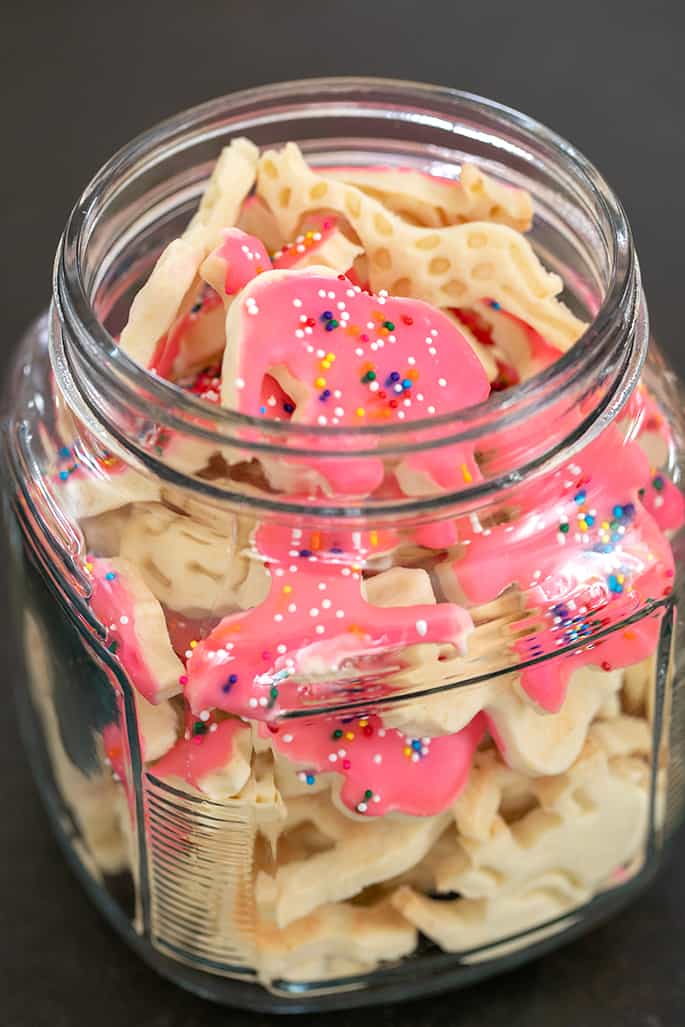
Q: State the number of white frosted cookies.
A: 0